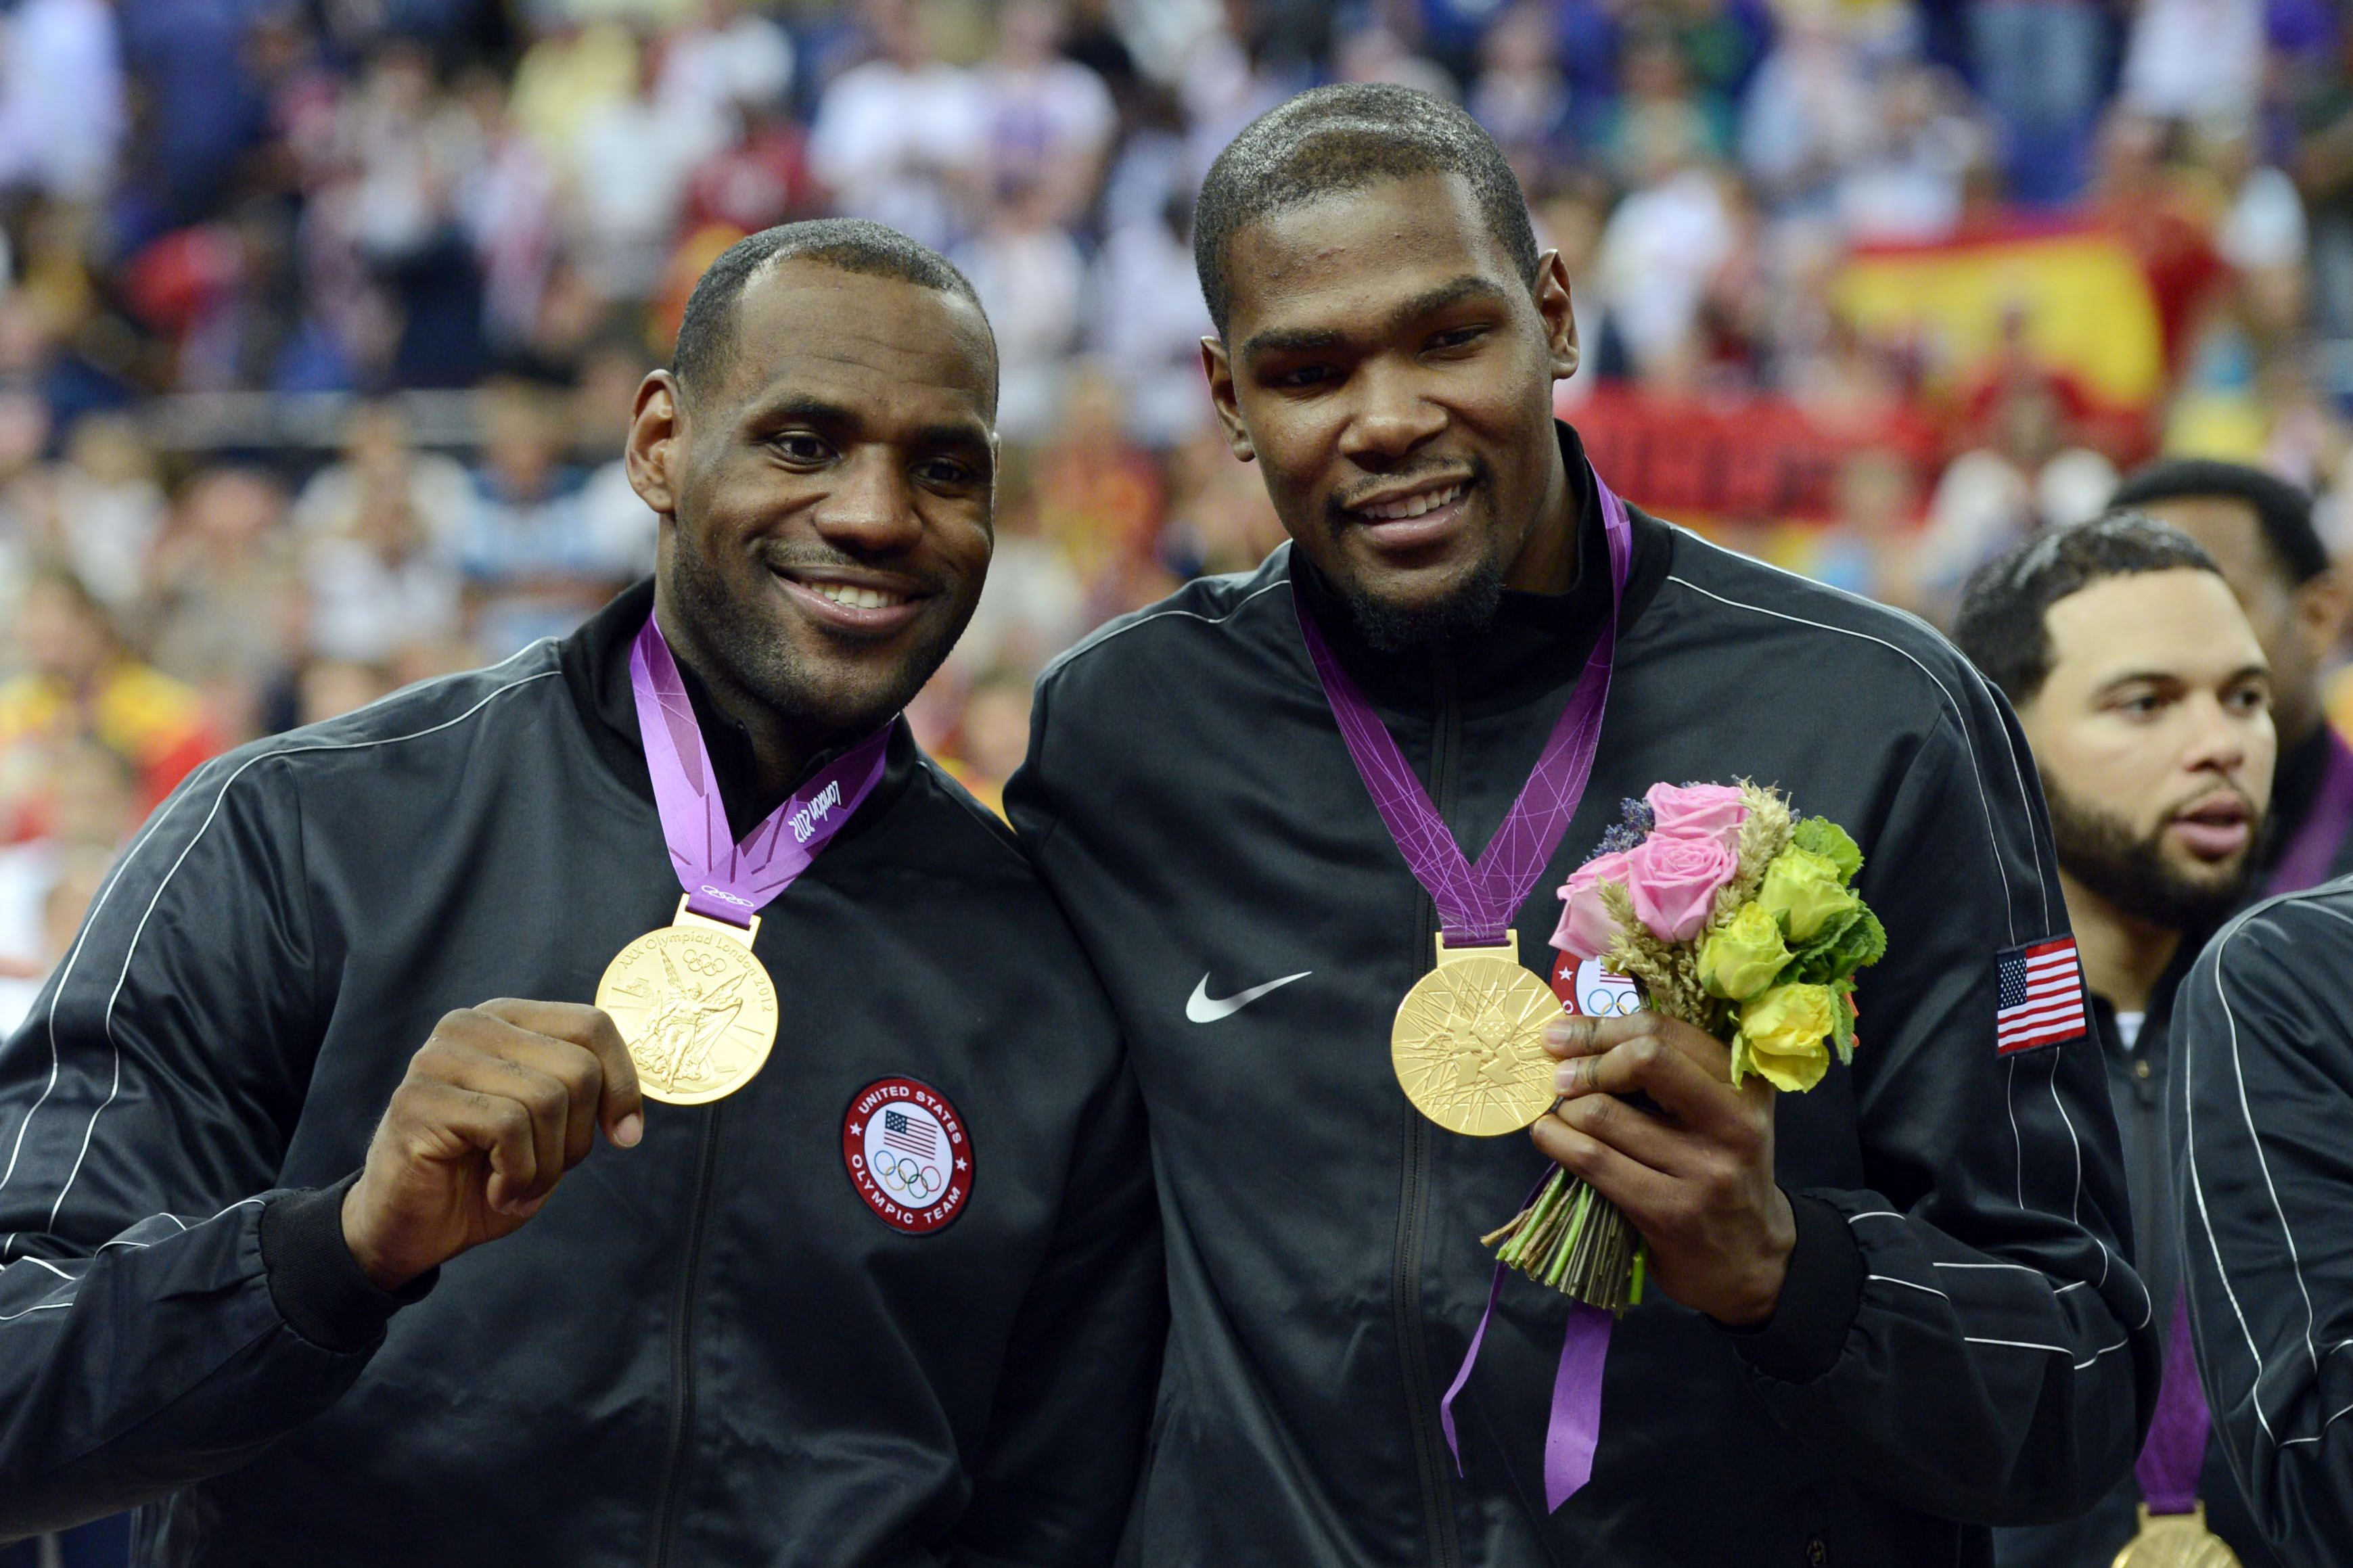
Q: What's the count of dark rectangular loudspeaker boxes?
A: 0